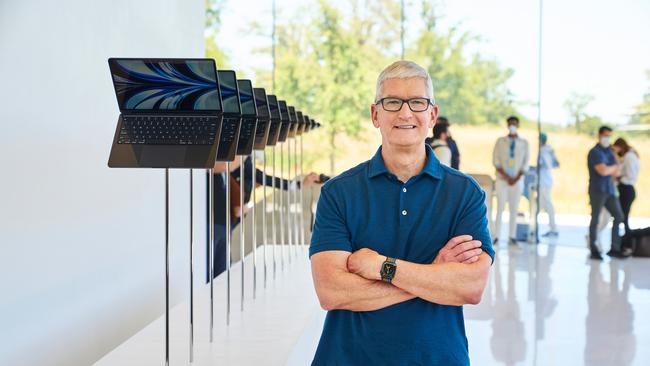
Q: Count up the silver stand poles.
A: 12